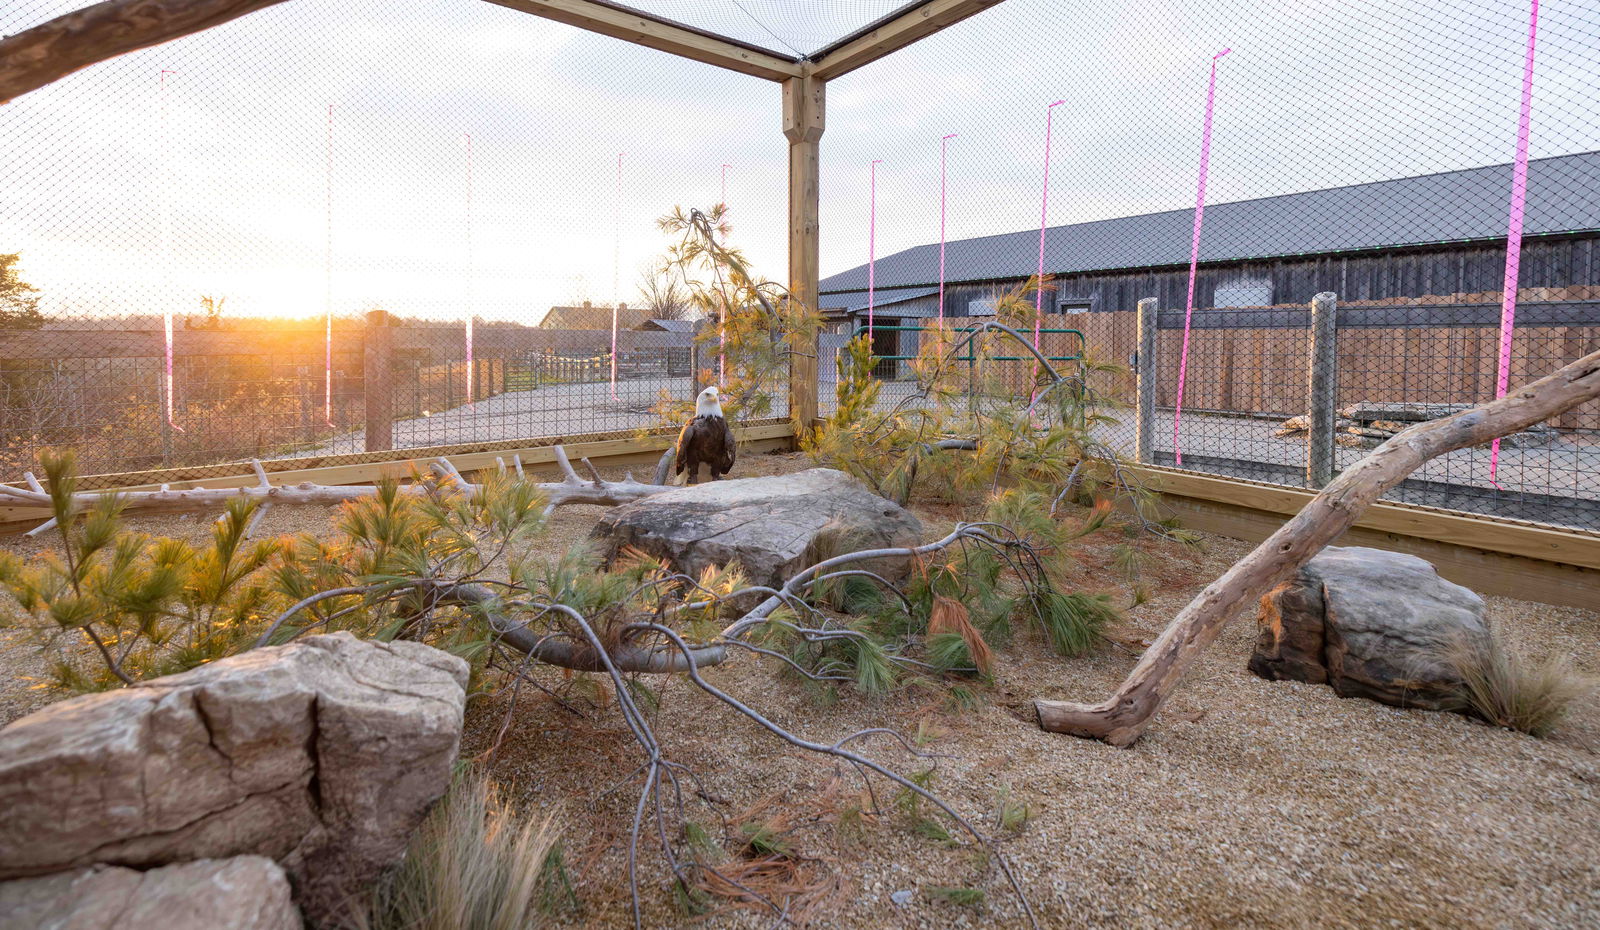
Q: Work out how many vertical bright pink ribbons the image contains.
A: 10